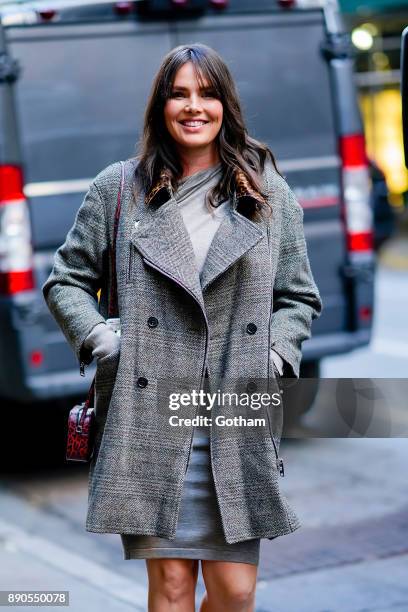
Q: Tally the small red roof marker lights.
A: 5